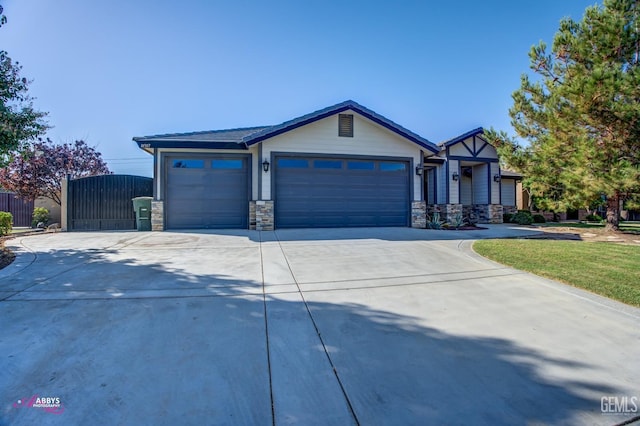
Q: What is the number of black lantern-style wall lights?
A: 4